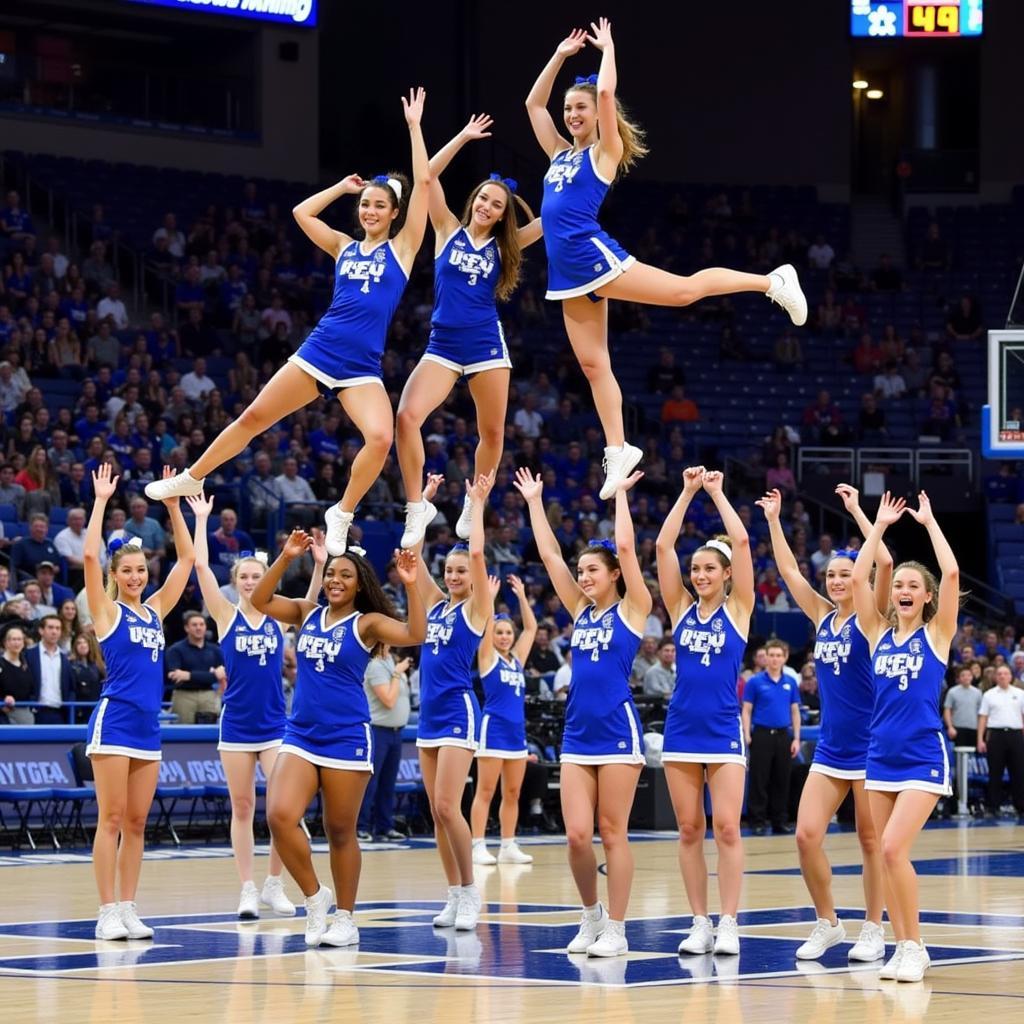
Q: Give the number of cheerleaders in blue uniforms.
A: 12